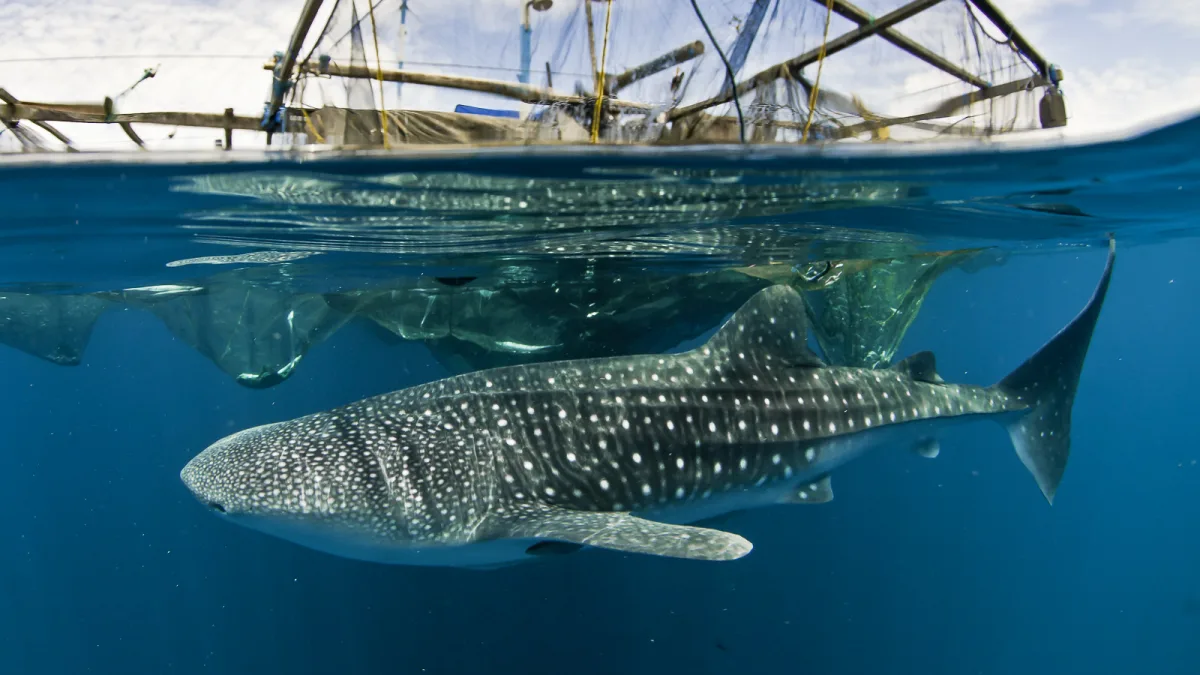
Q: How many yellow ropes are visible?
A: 3